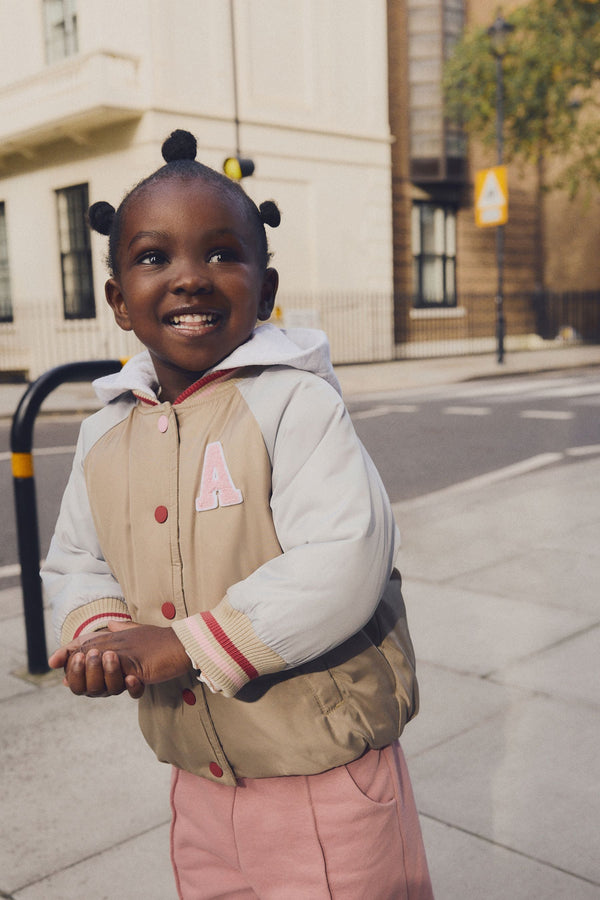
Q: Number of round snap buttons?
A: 5